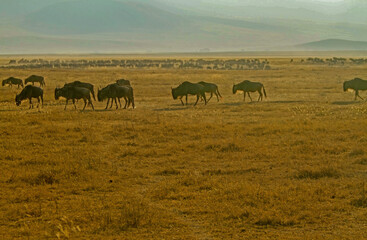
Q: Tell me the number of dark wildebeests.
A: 11